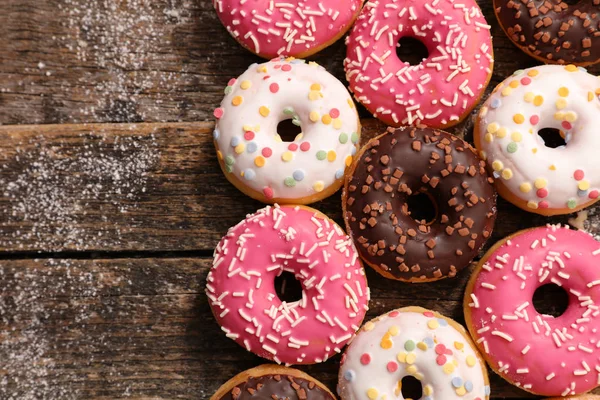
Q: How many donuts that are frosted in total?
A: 10